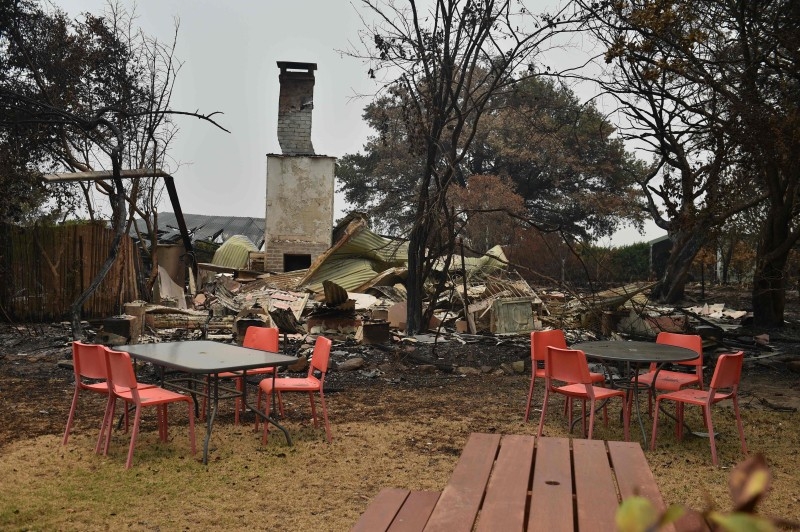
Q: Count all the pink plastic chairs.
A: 8